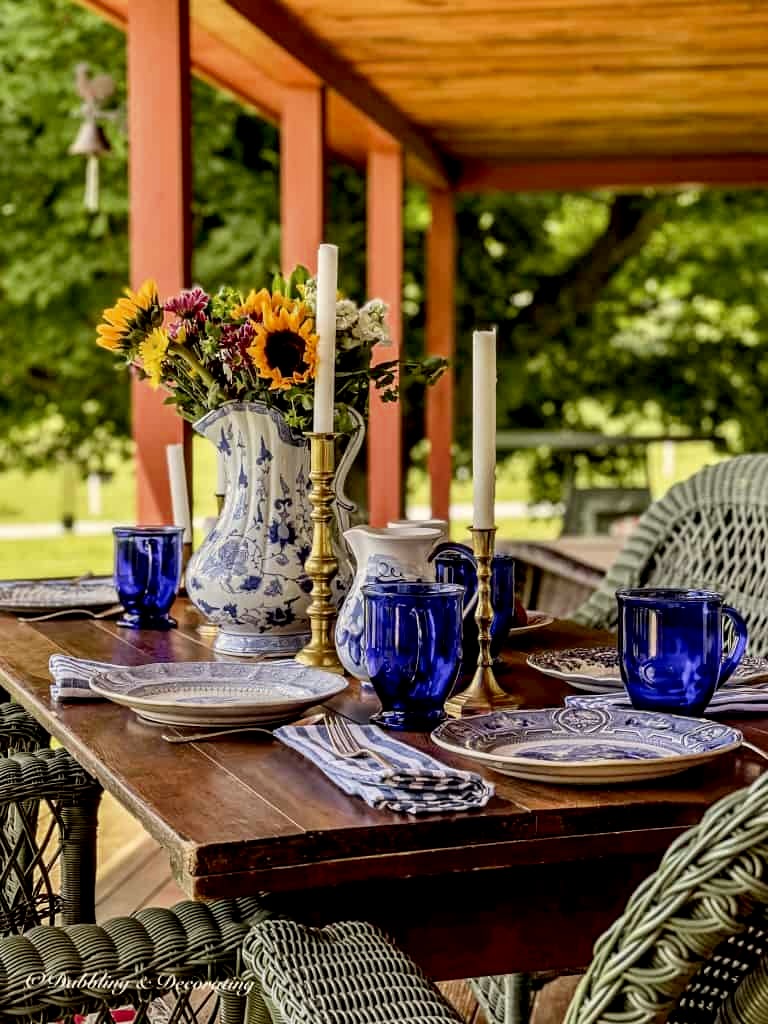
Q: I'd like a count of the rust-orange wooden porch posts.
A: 4